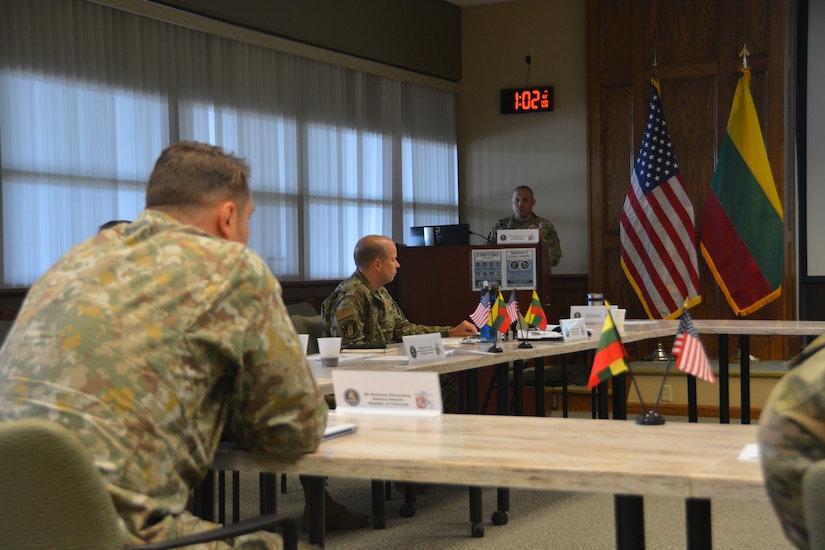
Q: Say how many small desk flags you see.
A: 6